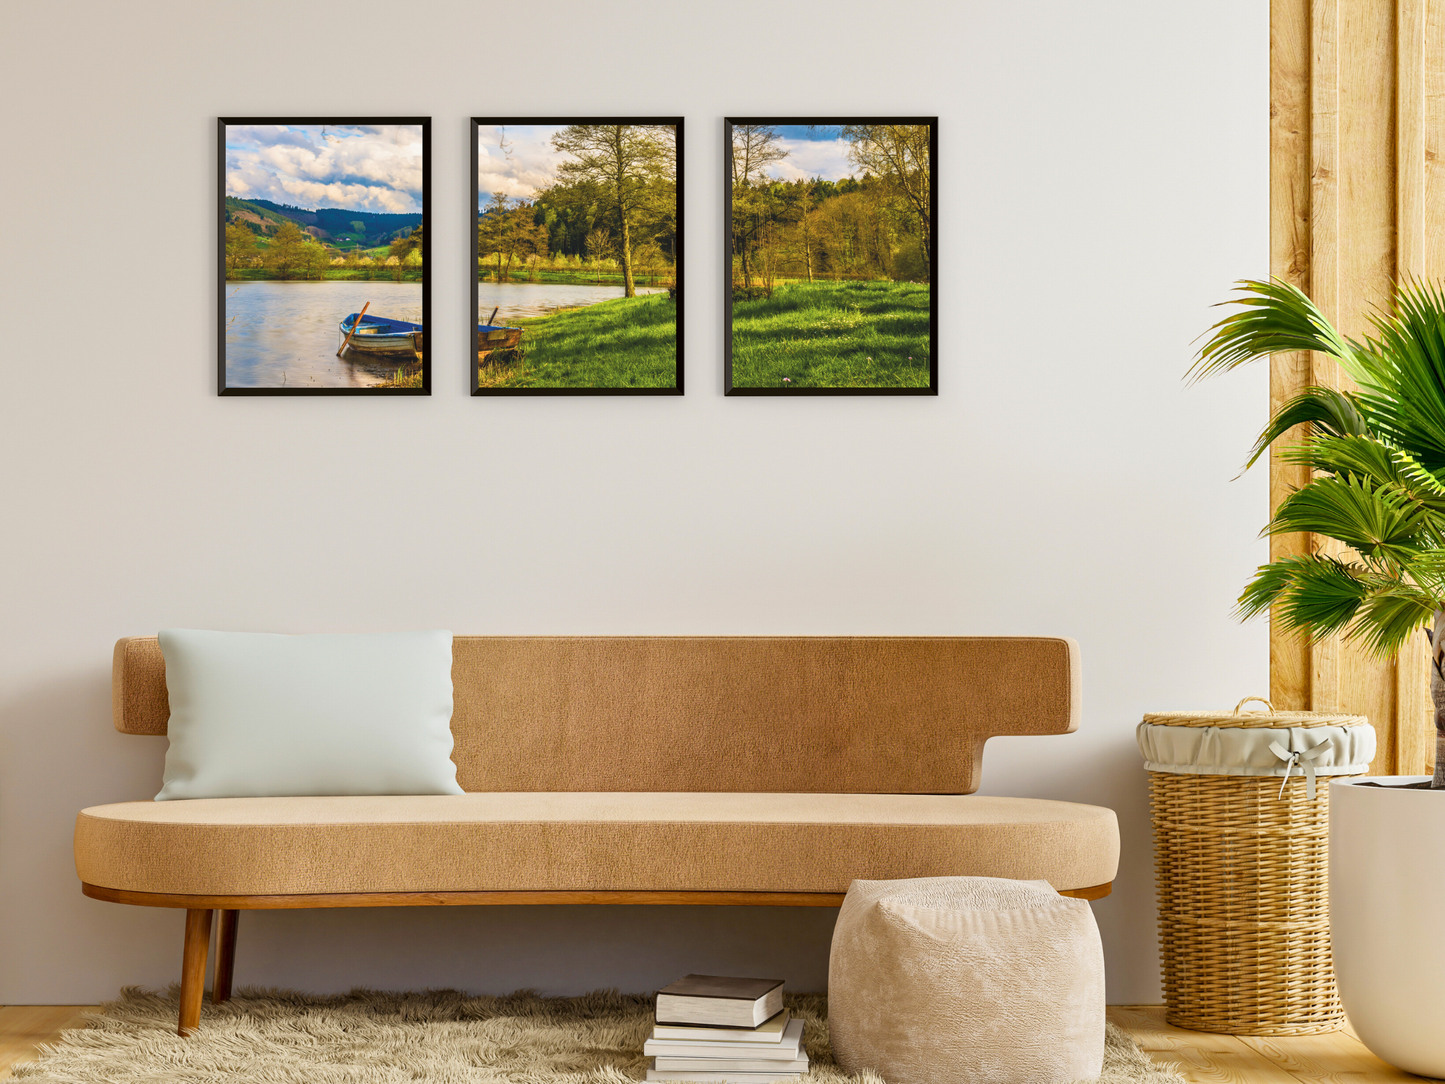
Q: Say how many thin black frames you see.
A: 3